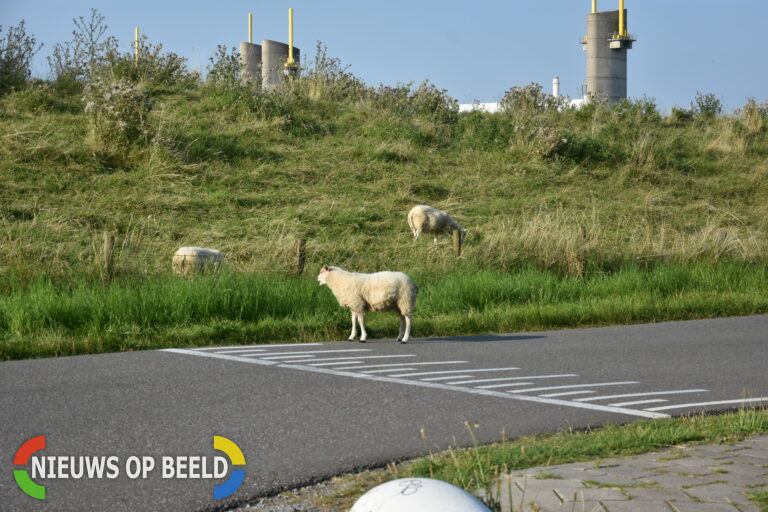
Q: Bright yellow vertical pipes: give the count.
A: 5